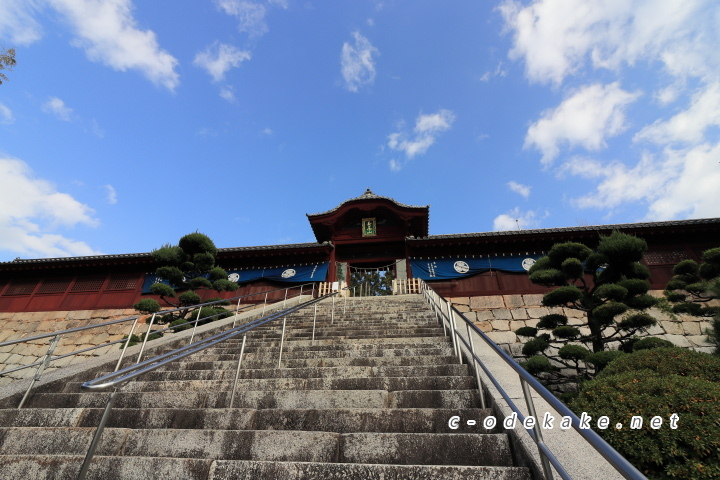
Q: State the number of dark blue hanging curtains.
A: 2